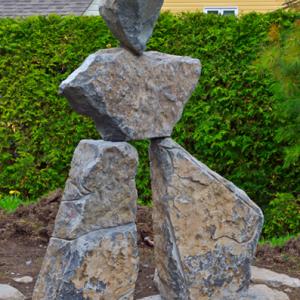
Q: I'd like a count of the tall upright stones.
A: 2